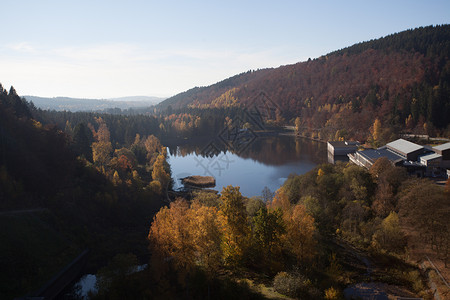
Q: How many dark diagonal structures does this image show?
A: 1